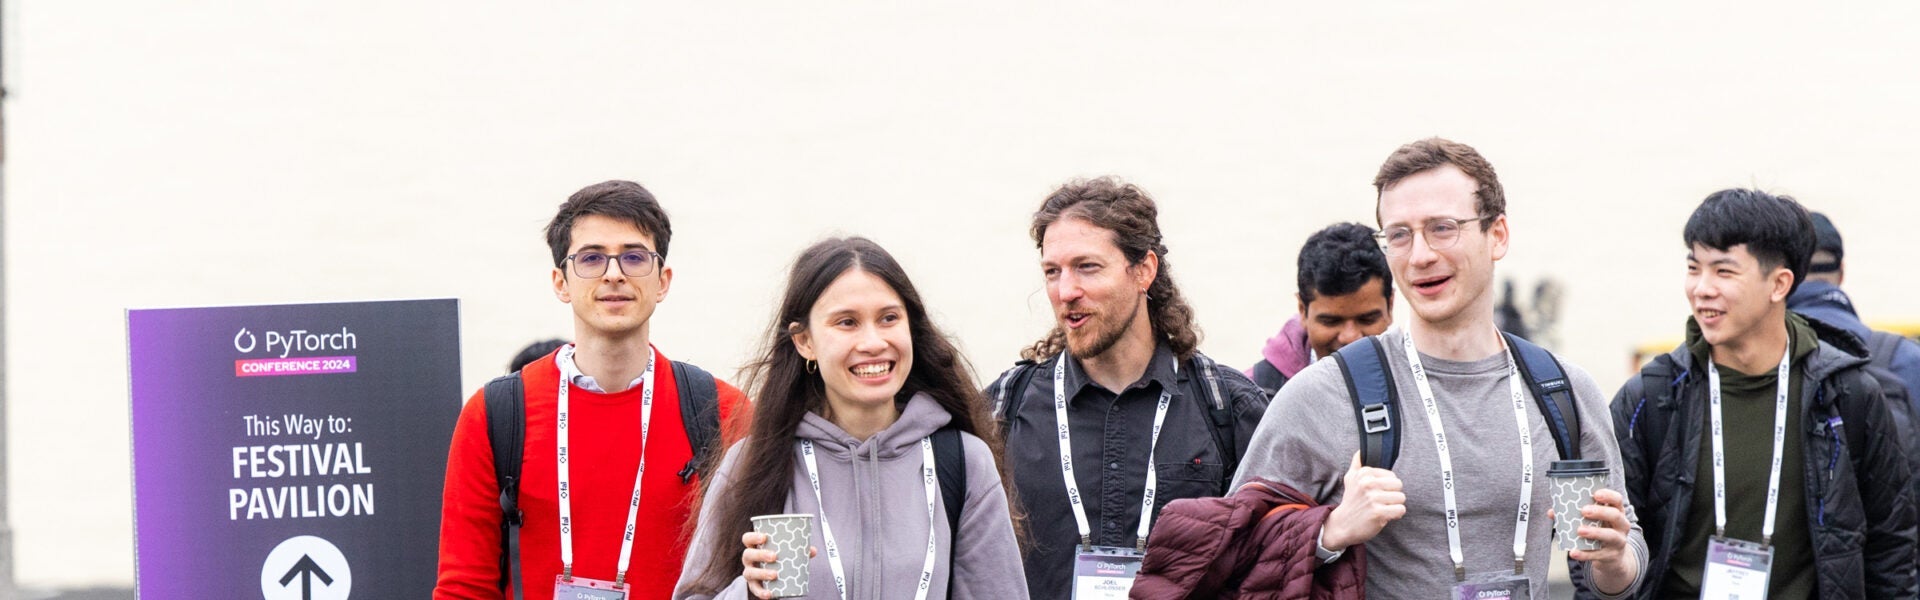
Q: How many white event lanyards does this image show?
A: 5